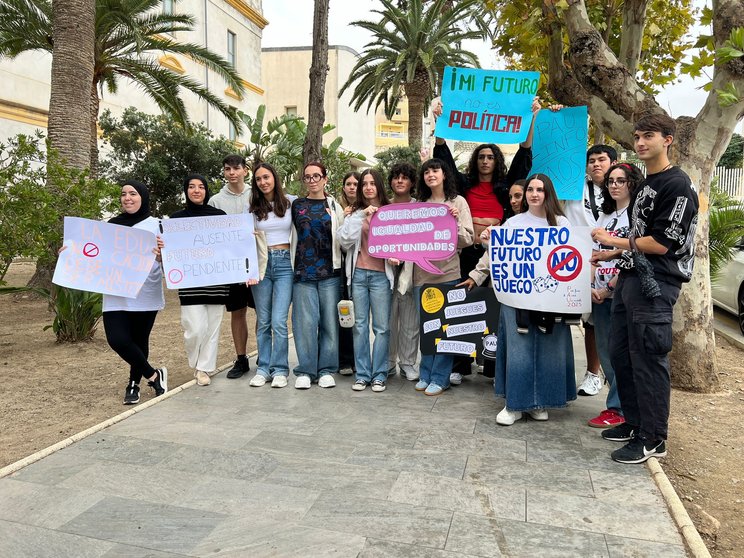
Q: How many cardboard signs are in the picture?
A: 7